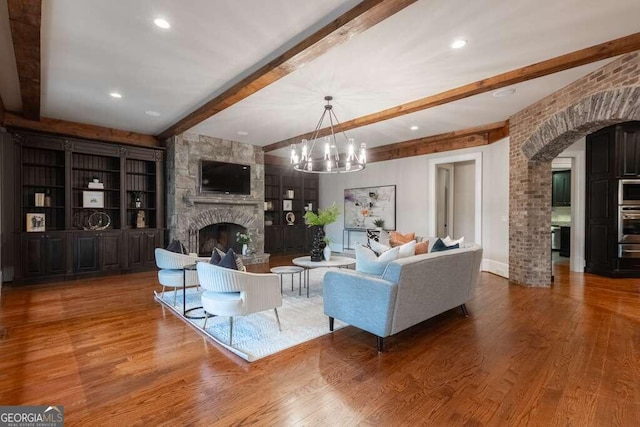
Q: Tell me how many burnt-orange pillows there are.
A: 2